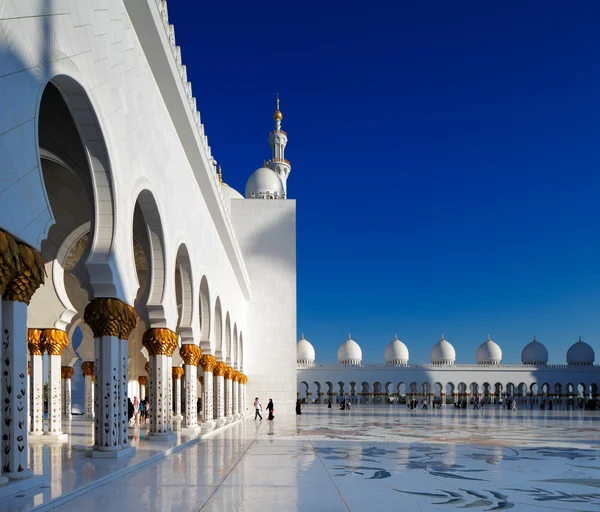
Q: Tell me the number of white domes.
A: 9